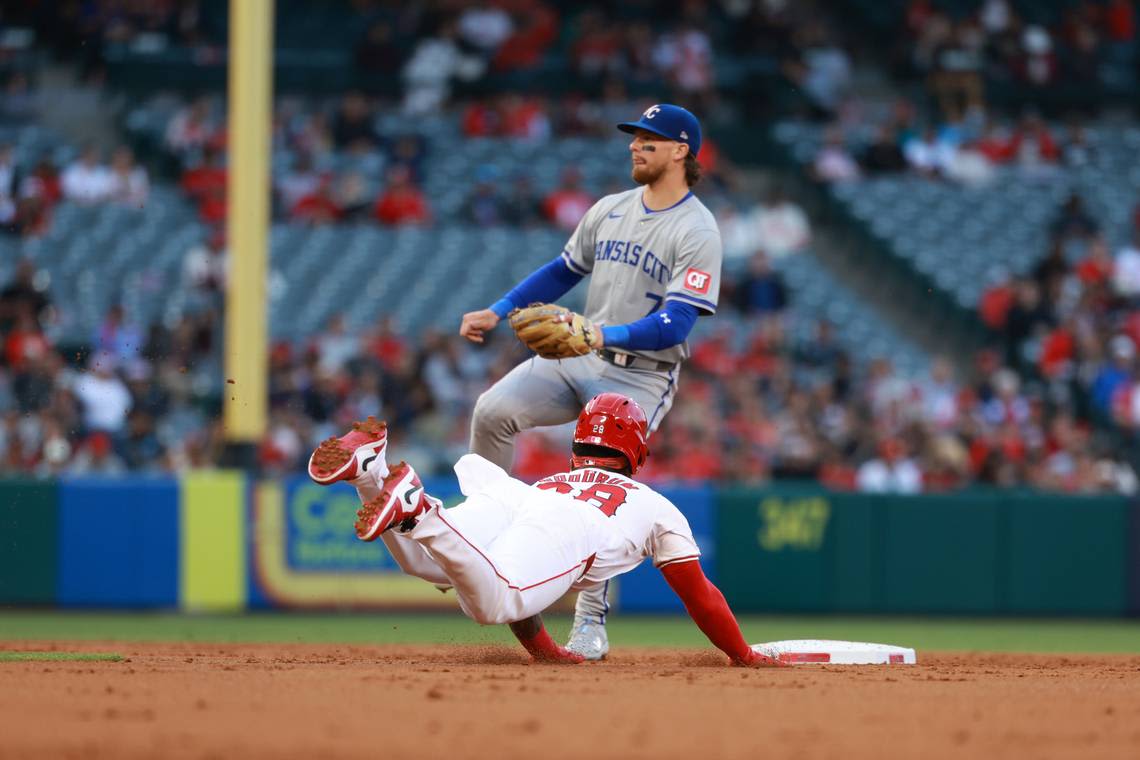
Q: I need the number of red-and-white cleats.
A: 2